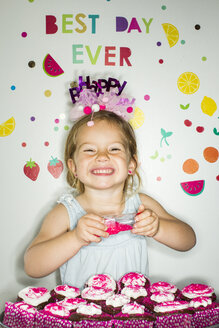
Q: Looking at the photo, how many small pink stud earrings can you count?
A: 2